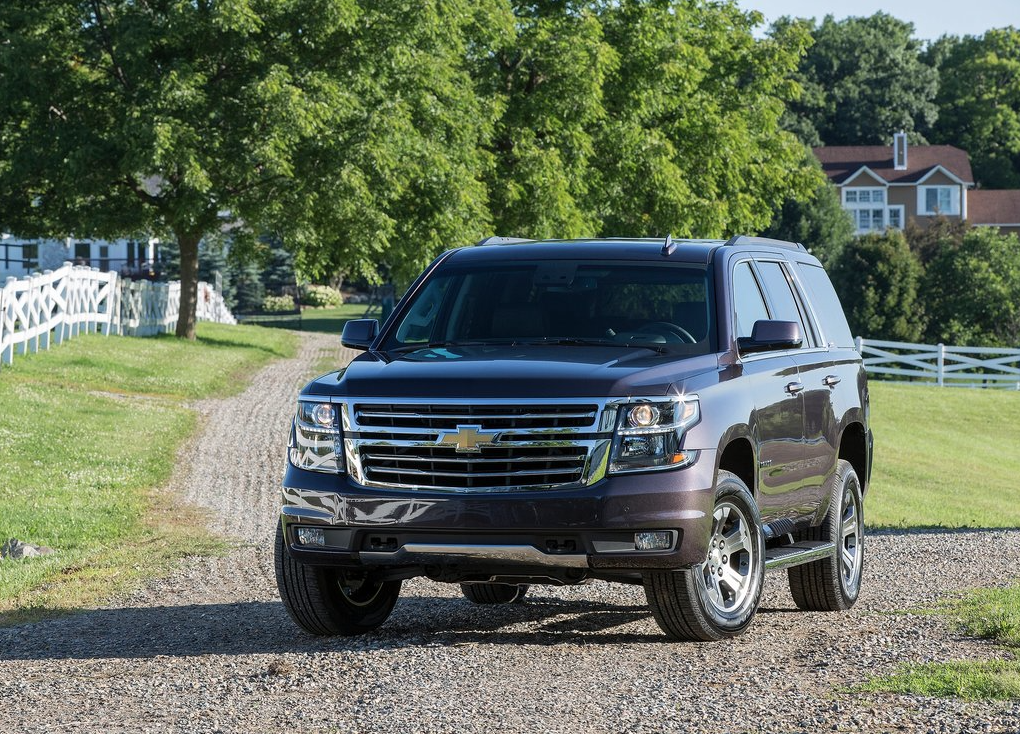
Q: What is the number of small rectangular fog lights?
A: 2